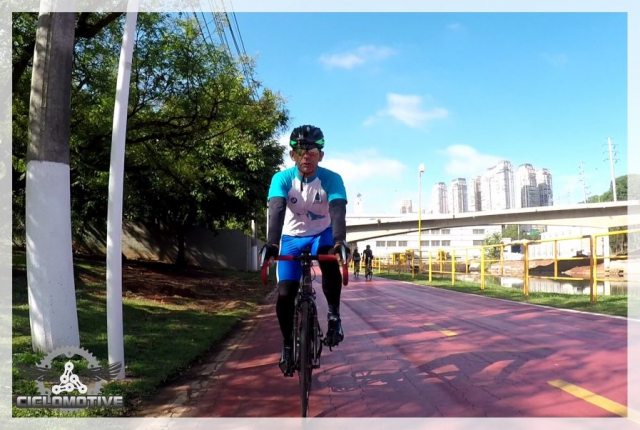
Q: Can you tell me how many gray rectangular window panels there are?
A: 11